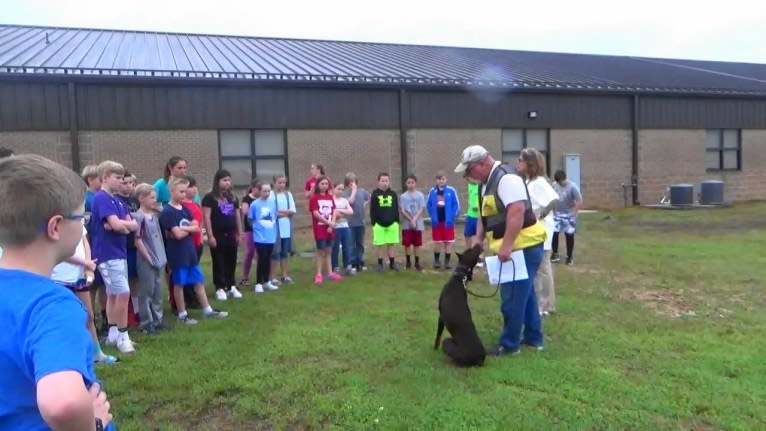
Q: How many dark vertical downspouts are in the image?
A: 3